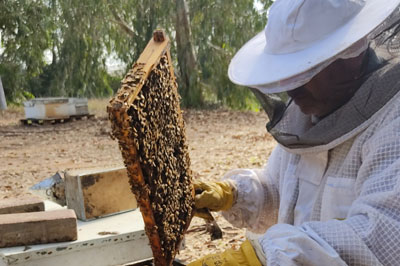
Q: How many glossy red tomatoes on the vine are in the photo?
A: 0